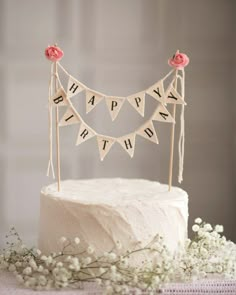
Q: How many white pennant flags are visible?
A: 13